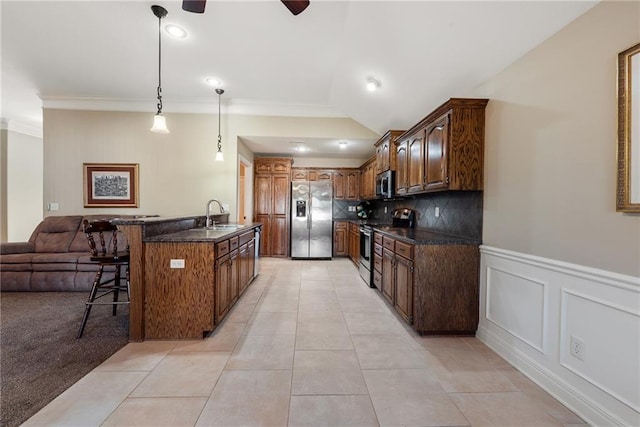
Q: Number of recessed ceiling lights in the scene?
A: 5